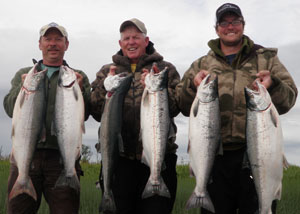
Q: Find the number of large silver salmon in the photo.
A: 6